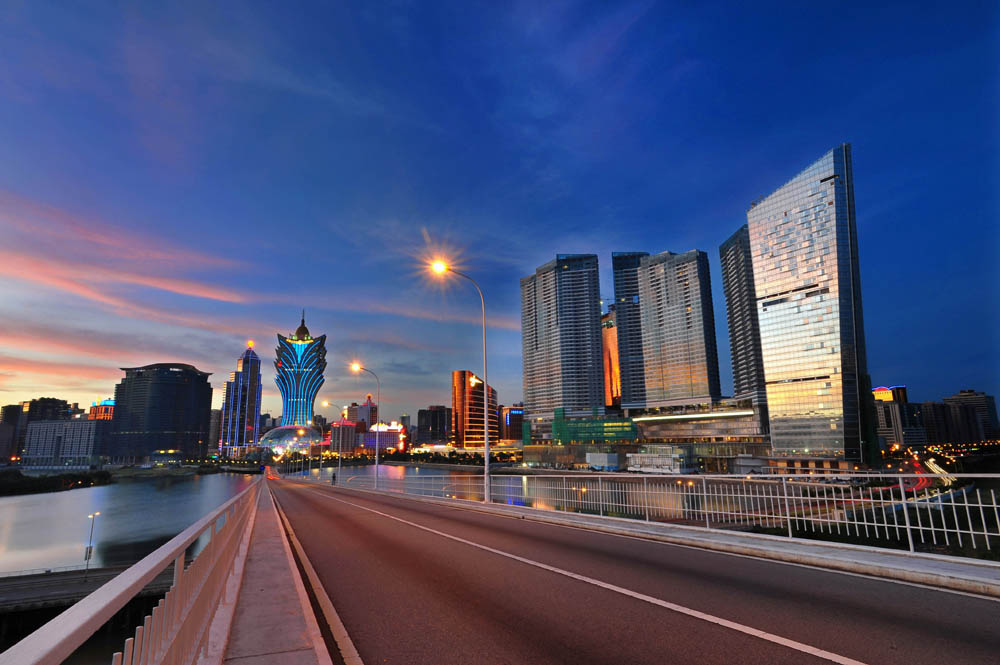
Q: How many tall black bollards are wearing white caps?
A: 0